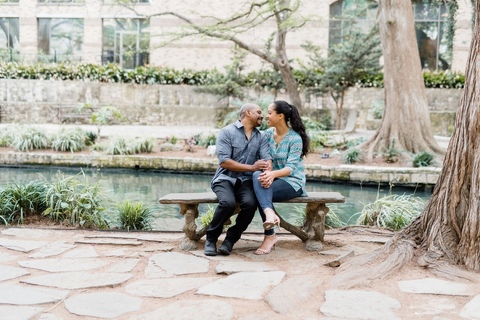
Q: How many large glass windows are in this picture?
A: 5